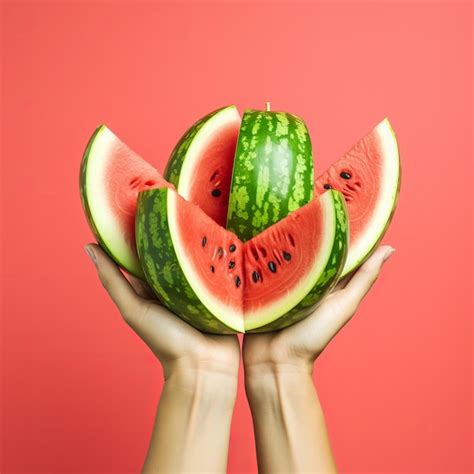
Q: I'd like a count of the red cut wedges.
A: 5